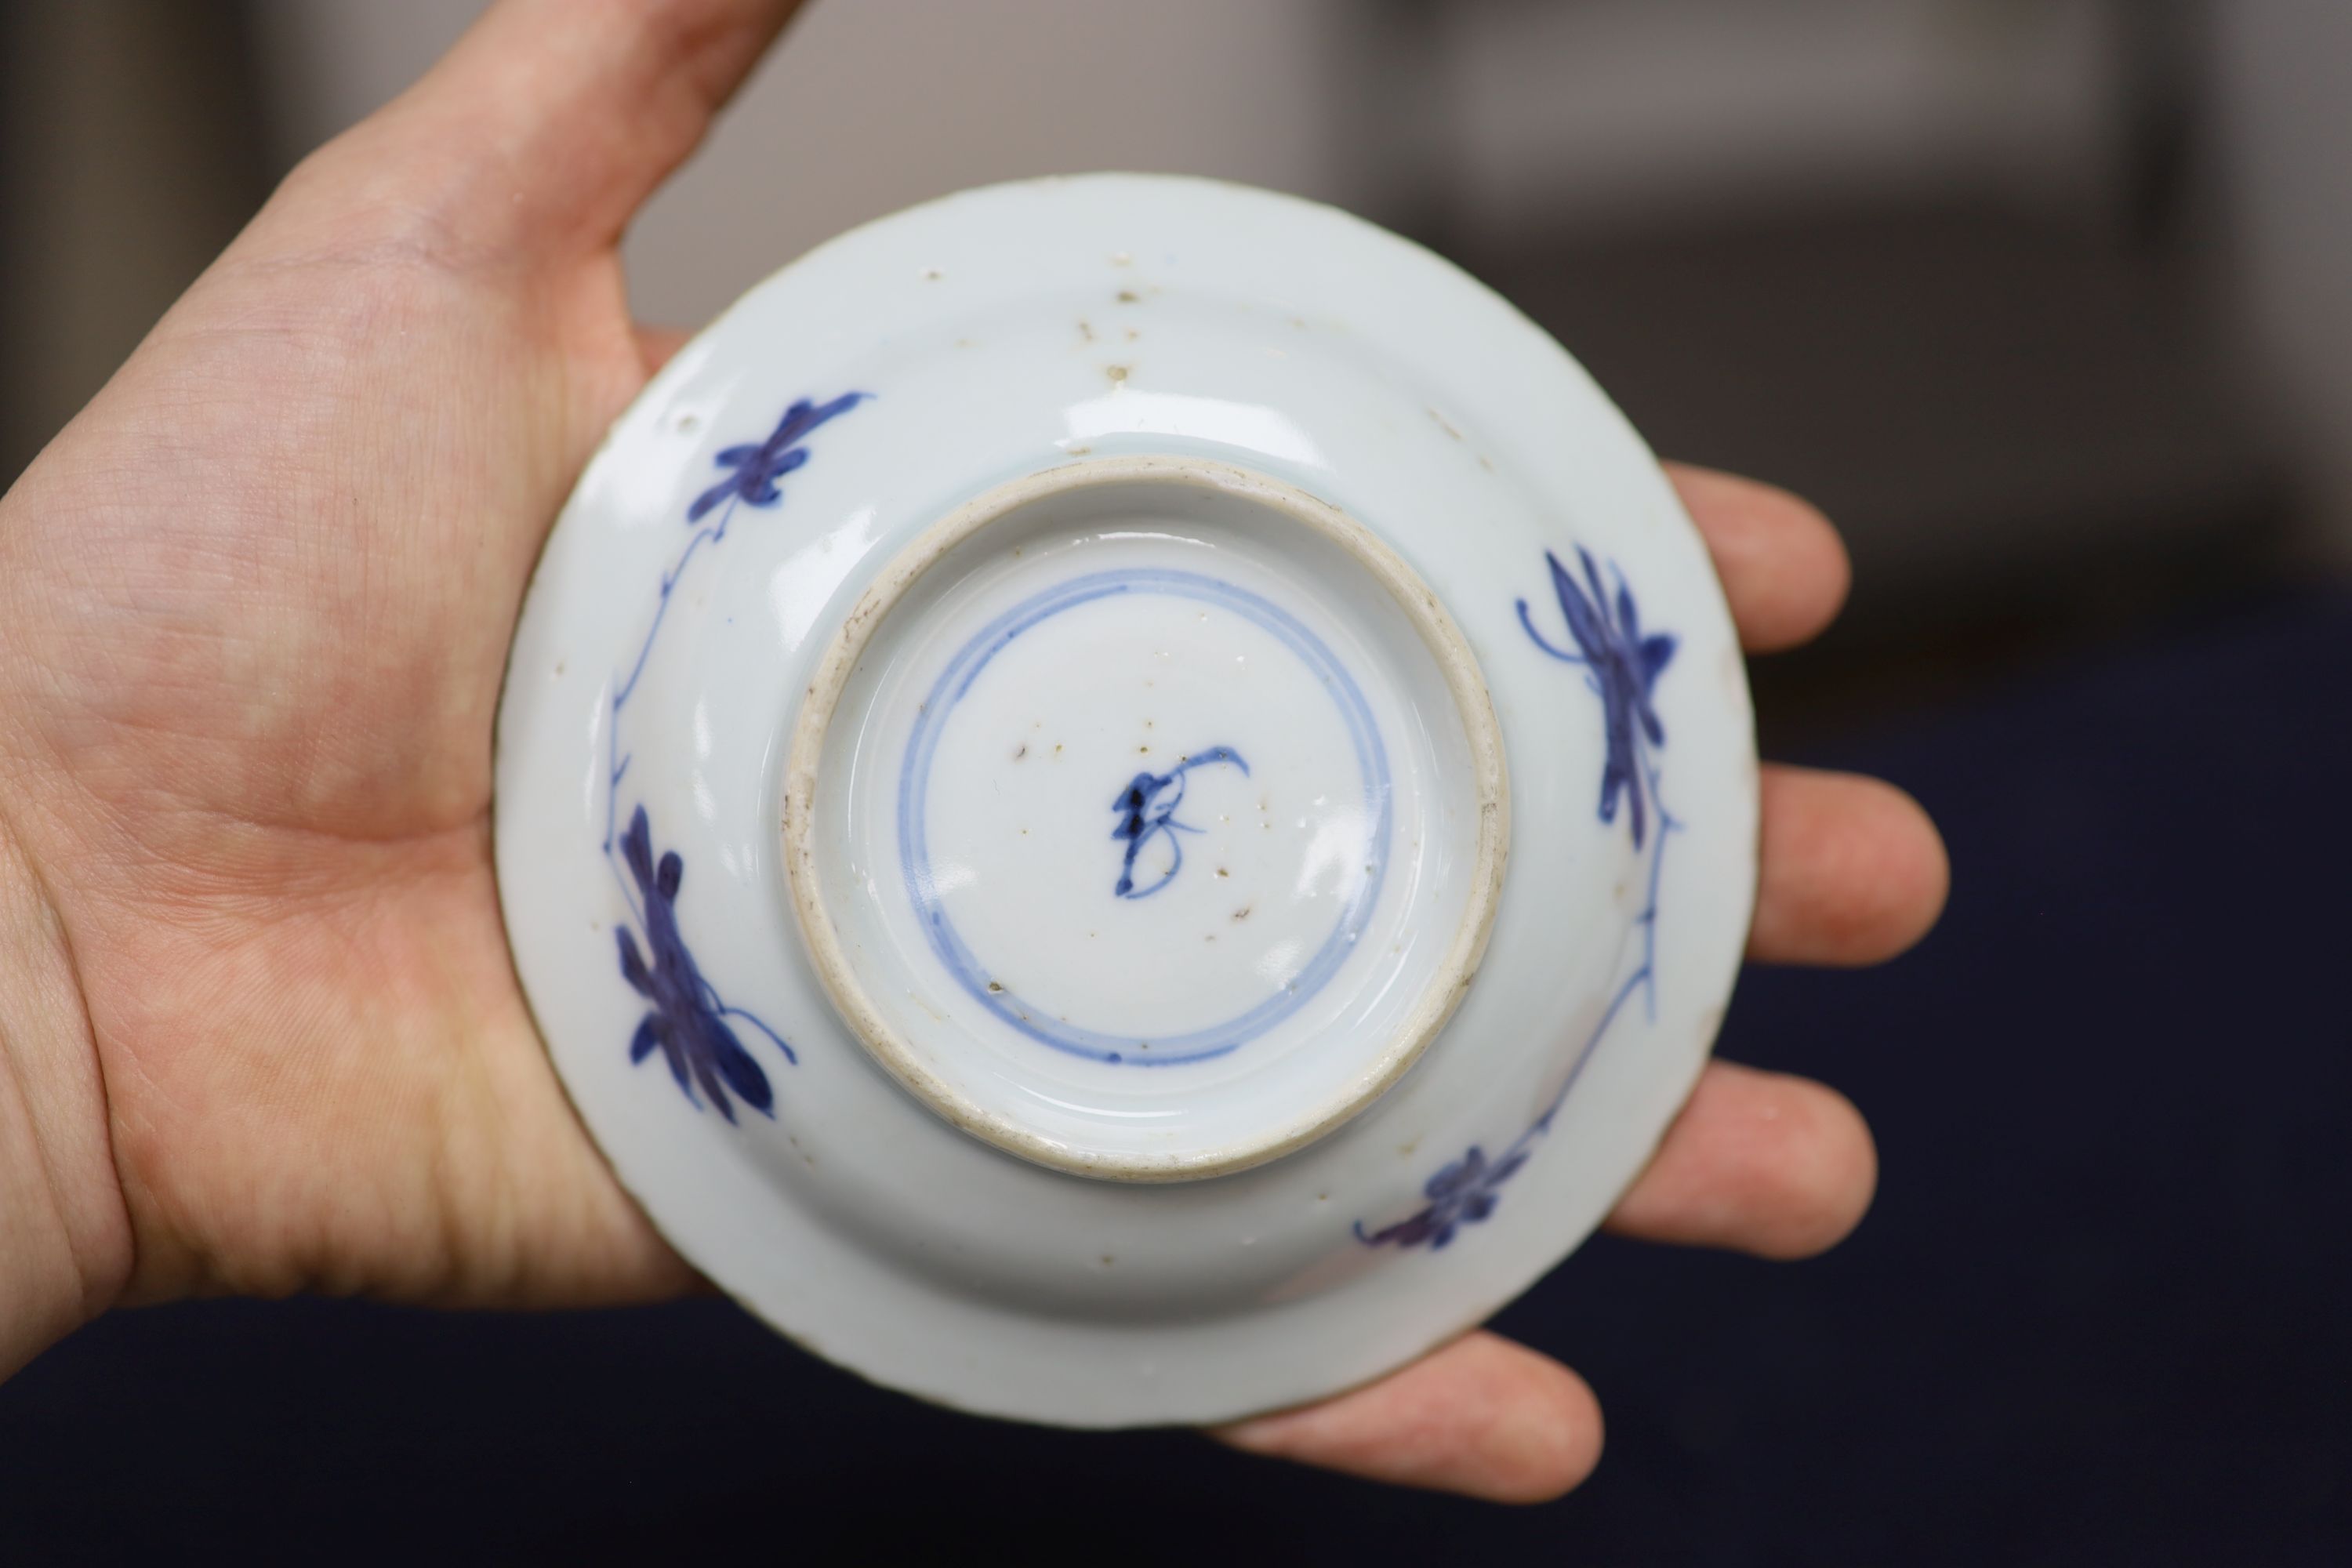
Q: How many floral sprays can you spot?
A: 2